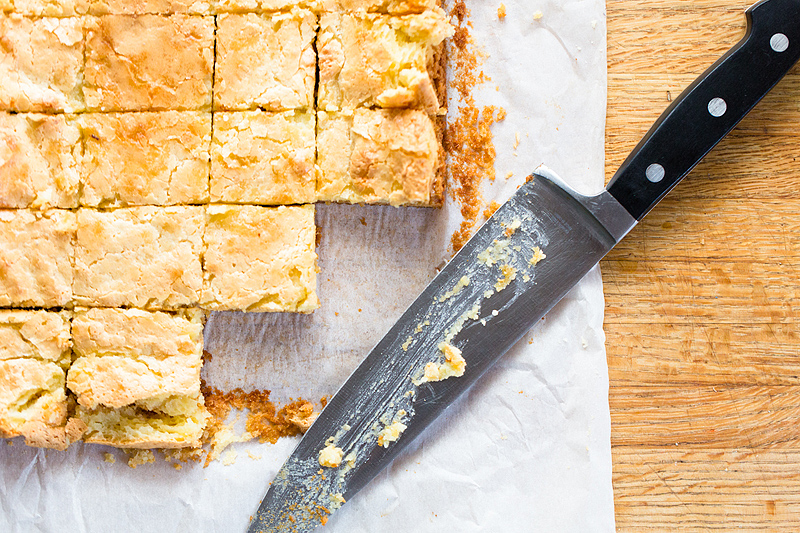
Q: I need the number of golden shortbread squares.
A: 13